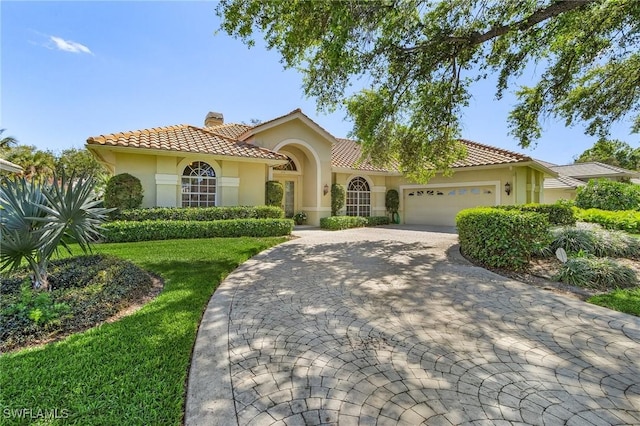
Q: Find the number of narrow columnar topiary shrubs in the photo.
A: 3